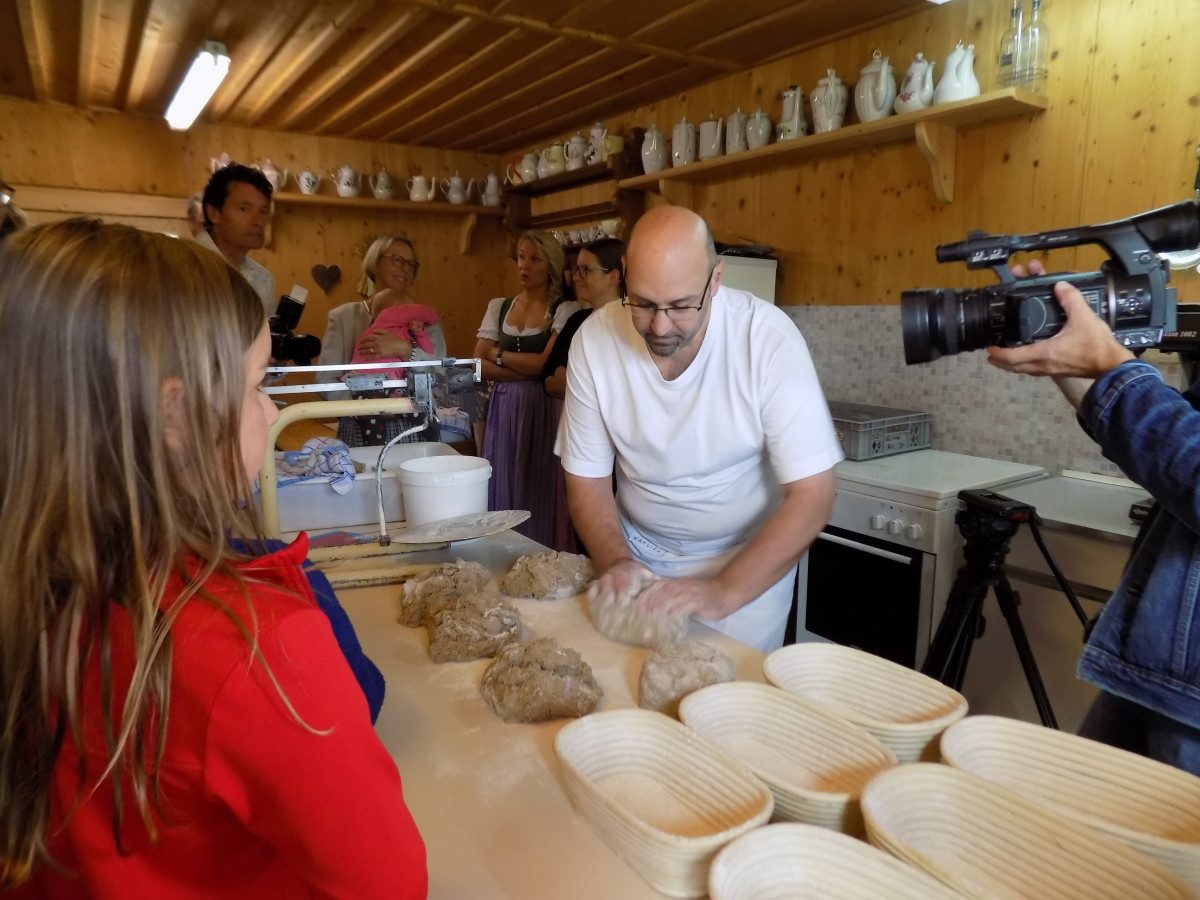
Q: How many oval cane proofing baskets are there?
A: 6